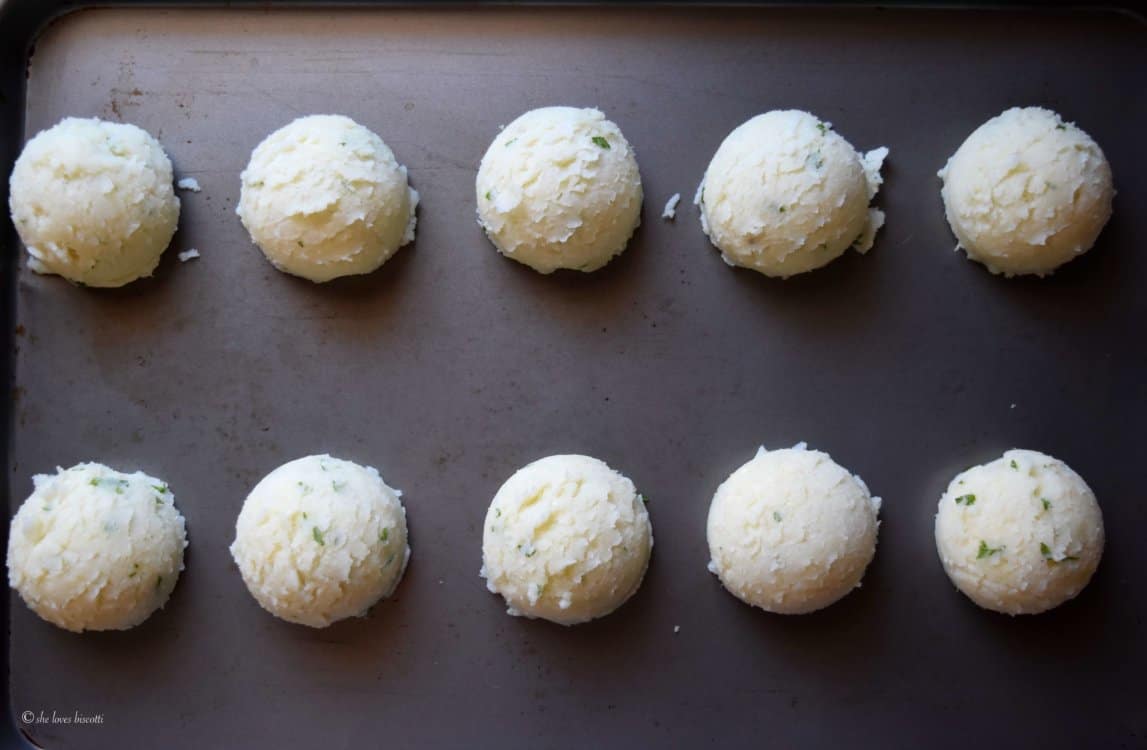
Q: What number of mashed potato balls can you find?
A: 10